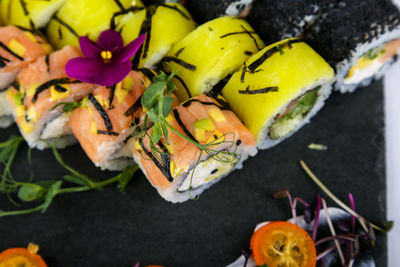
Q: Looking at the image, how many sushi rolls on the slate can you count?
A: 12